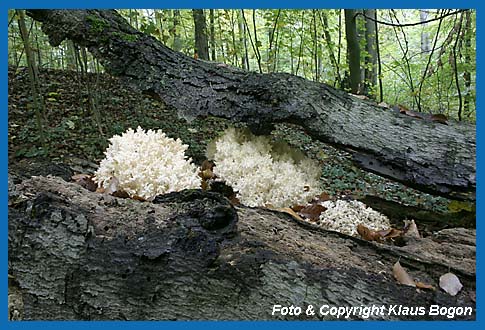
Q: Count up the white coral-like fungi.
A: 3